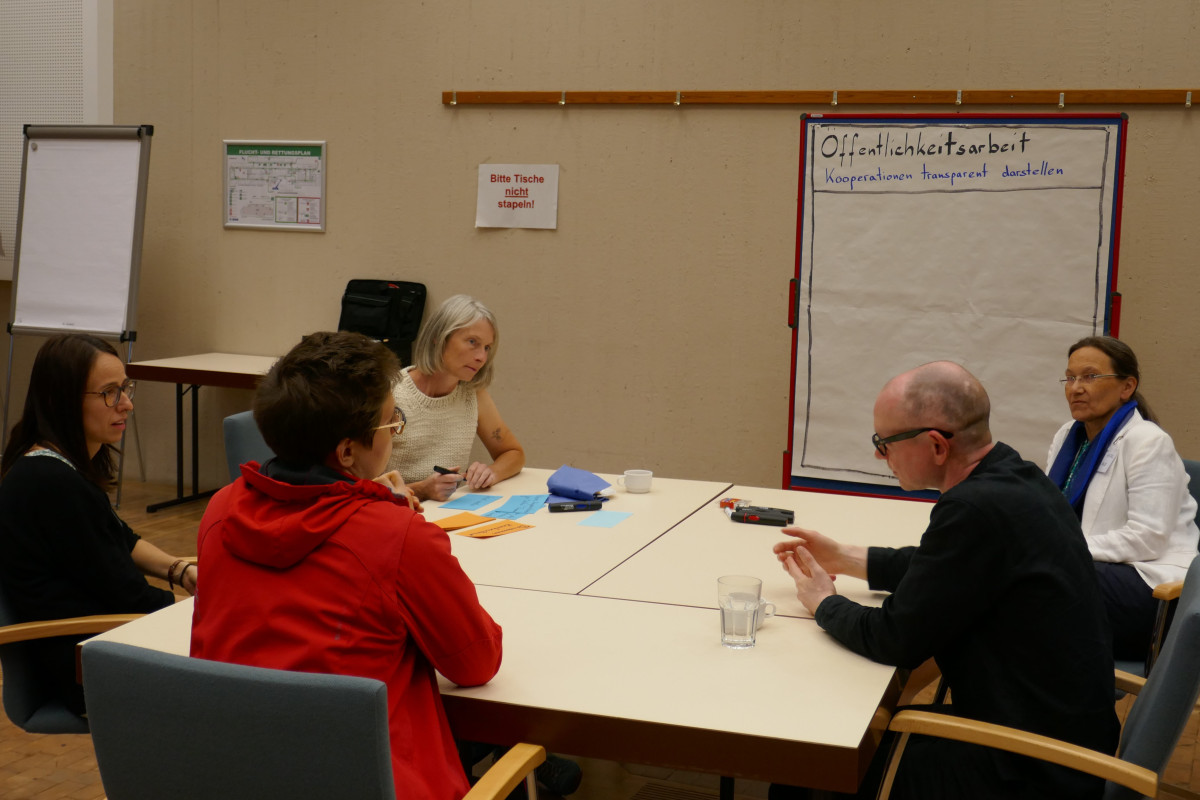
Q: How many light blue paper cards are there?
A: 4